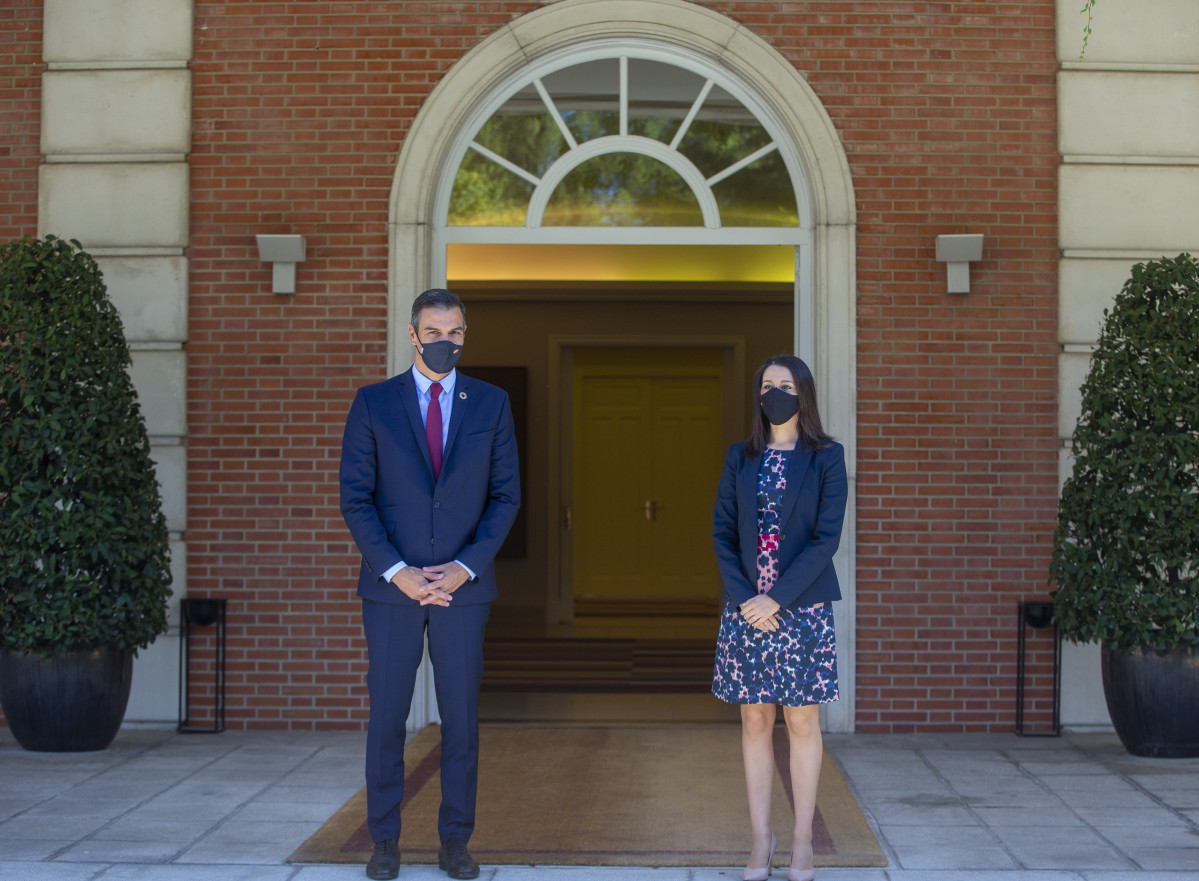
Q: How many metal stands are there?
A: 2